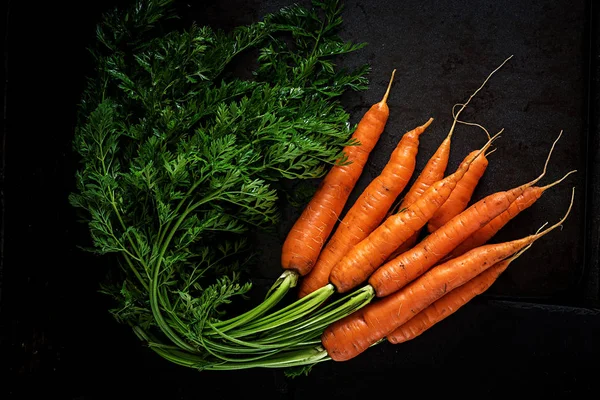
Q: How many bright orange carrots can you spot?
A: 9